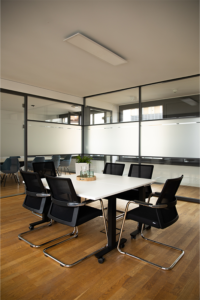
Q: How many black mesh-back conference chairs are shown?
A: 6